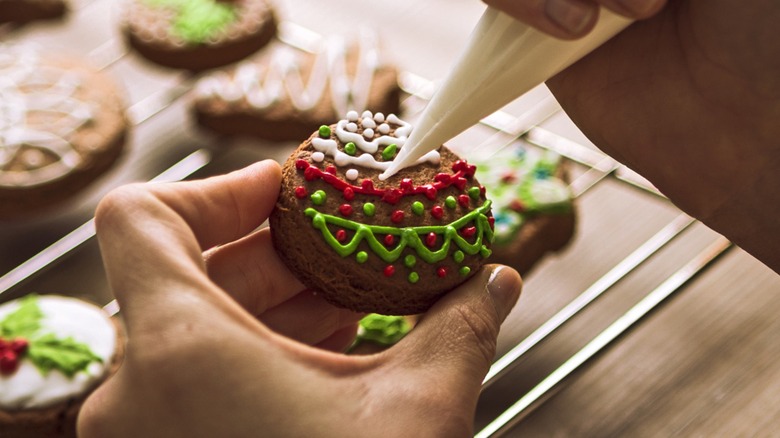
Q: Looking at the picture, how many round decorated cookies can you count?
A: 4